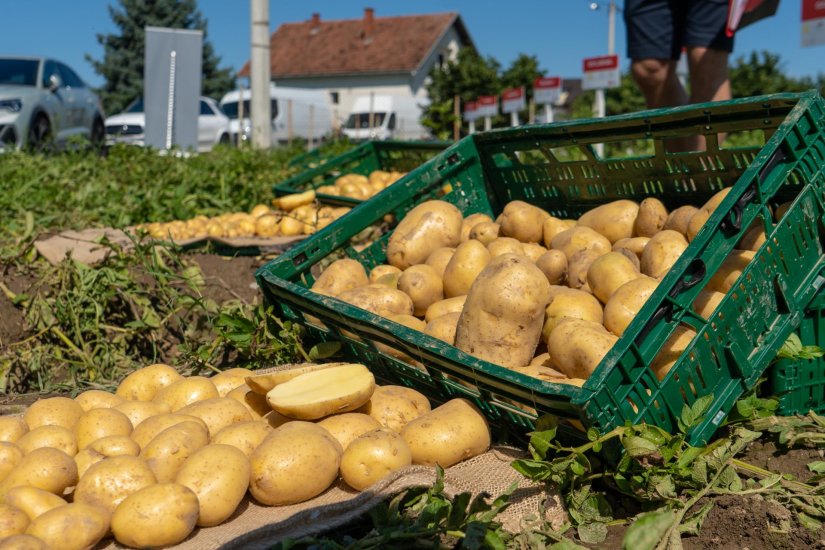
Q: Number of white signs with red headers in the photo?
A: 6